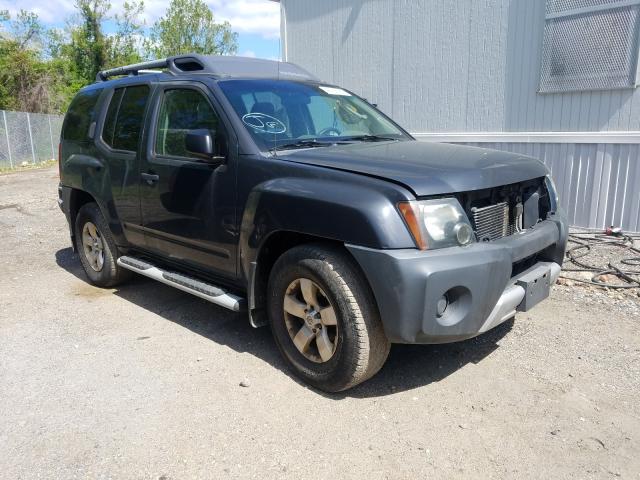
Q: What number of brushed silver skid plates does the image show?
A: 1